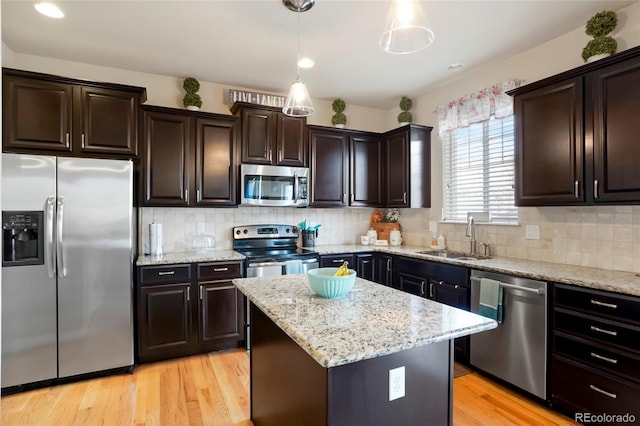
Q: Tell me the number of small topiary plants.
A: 4